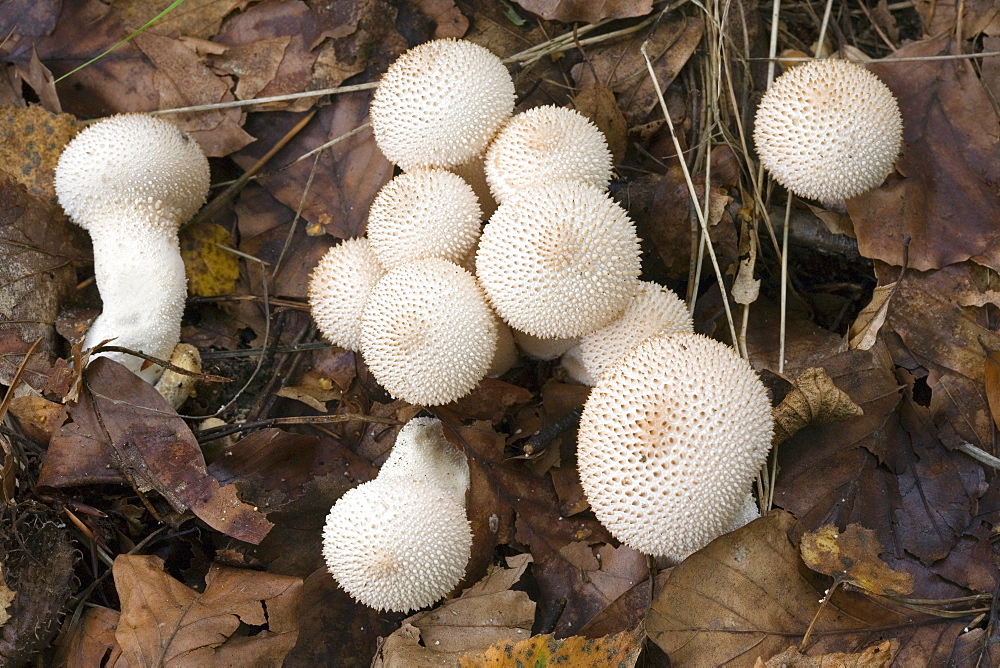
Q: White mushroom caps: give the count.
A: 11